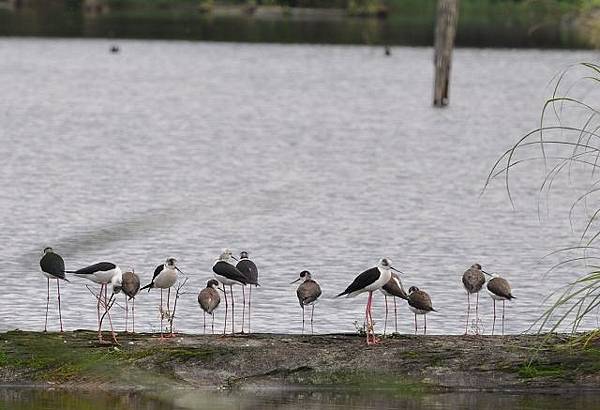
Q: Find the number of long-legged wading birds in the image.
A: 13